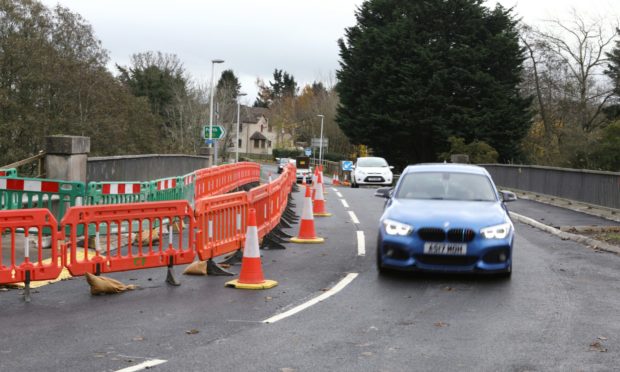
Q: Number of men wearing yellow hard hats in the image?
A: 0